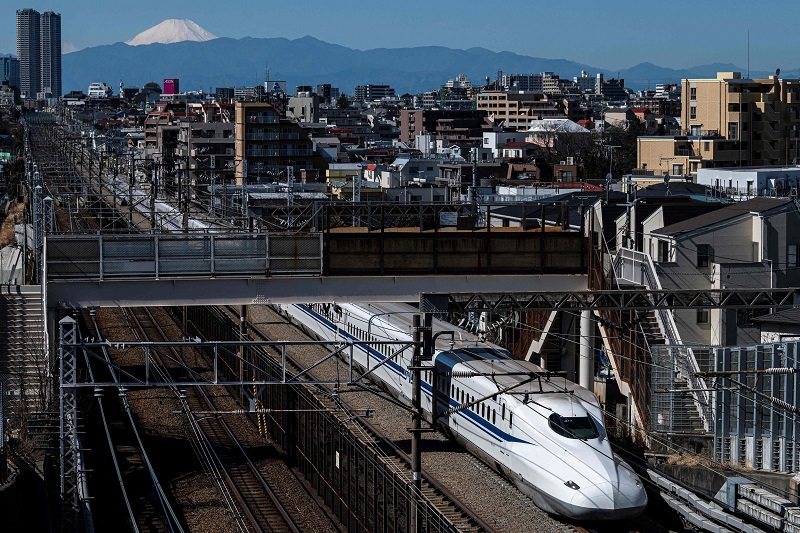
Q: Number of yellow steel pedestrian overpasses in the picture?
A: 0